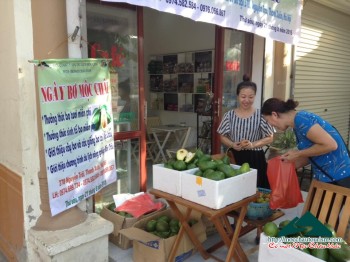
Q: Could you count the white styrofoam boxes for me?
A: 3